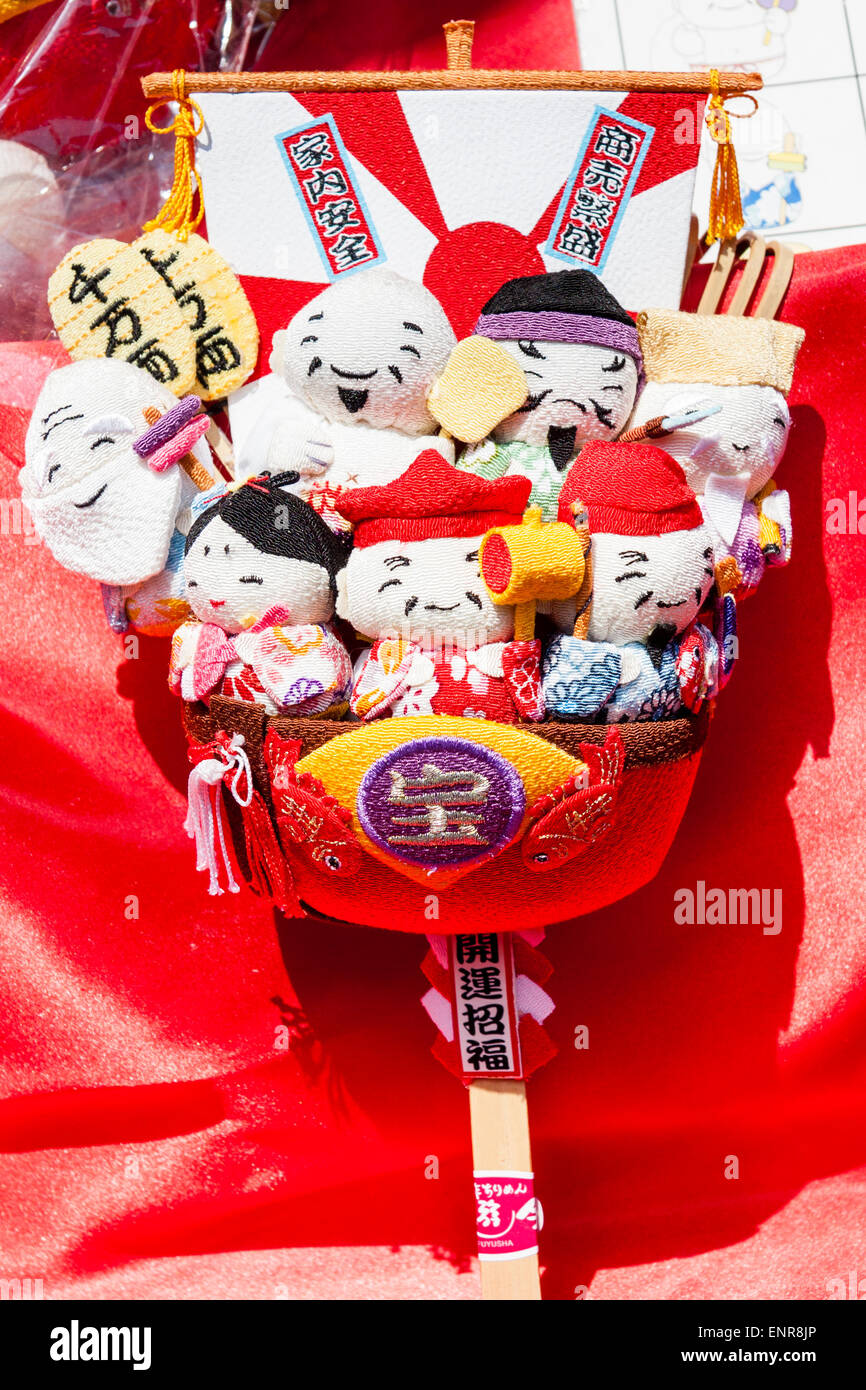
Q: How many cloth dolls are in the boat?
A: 7